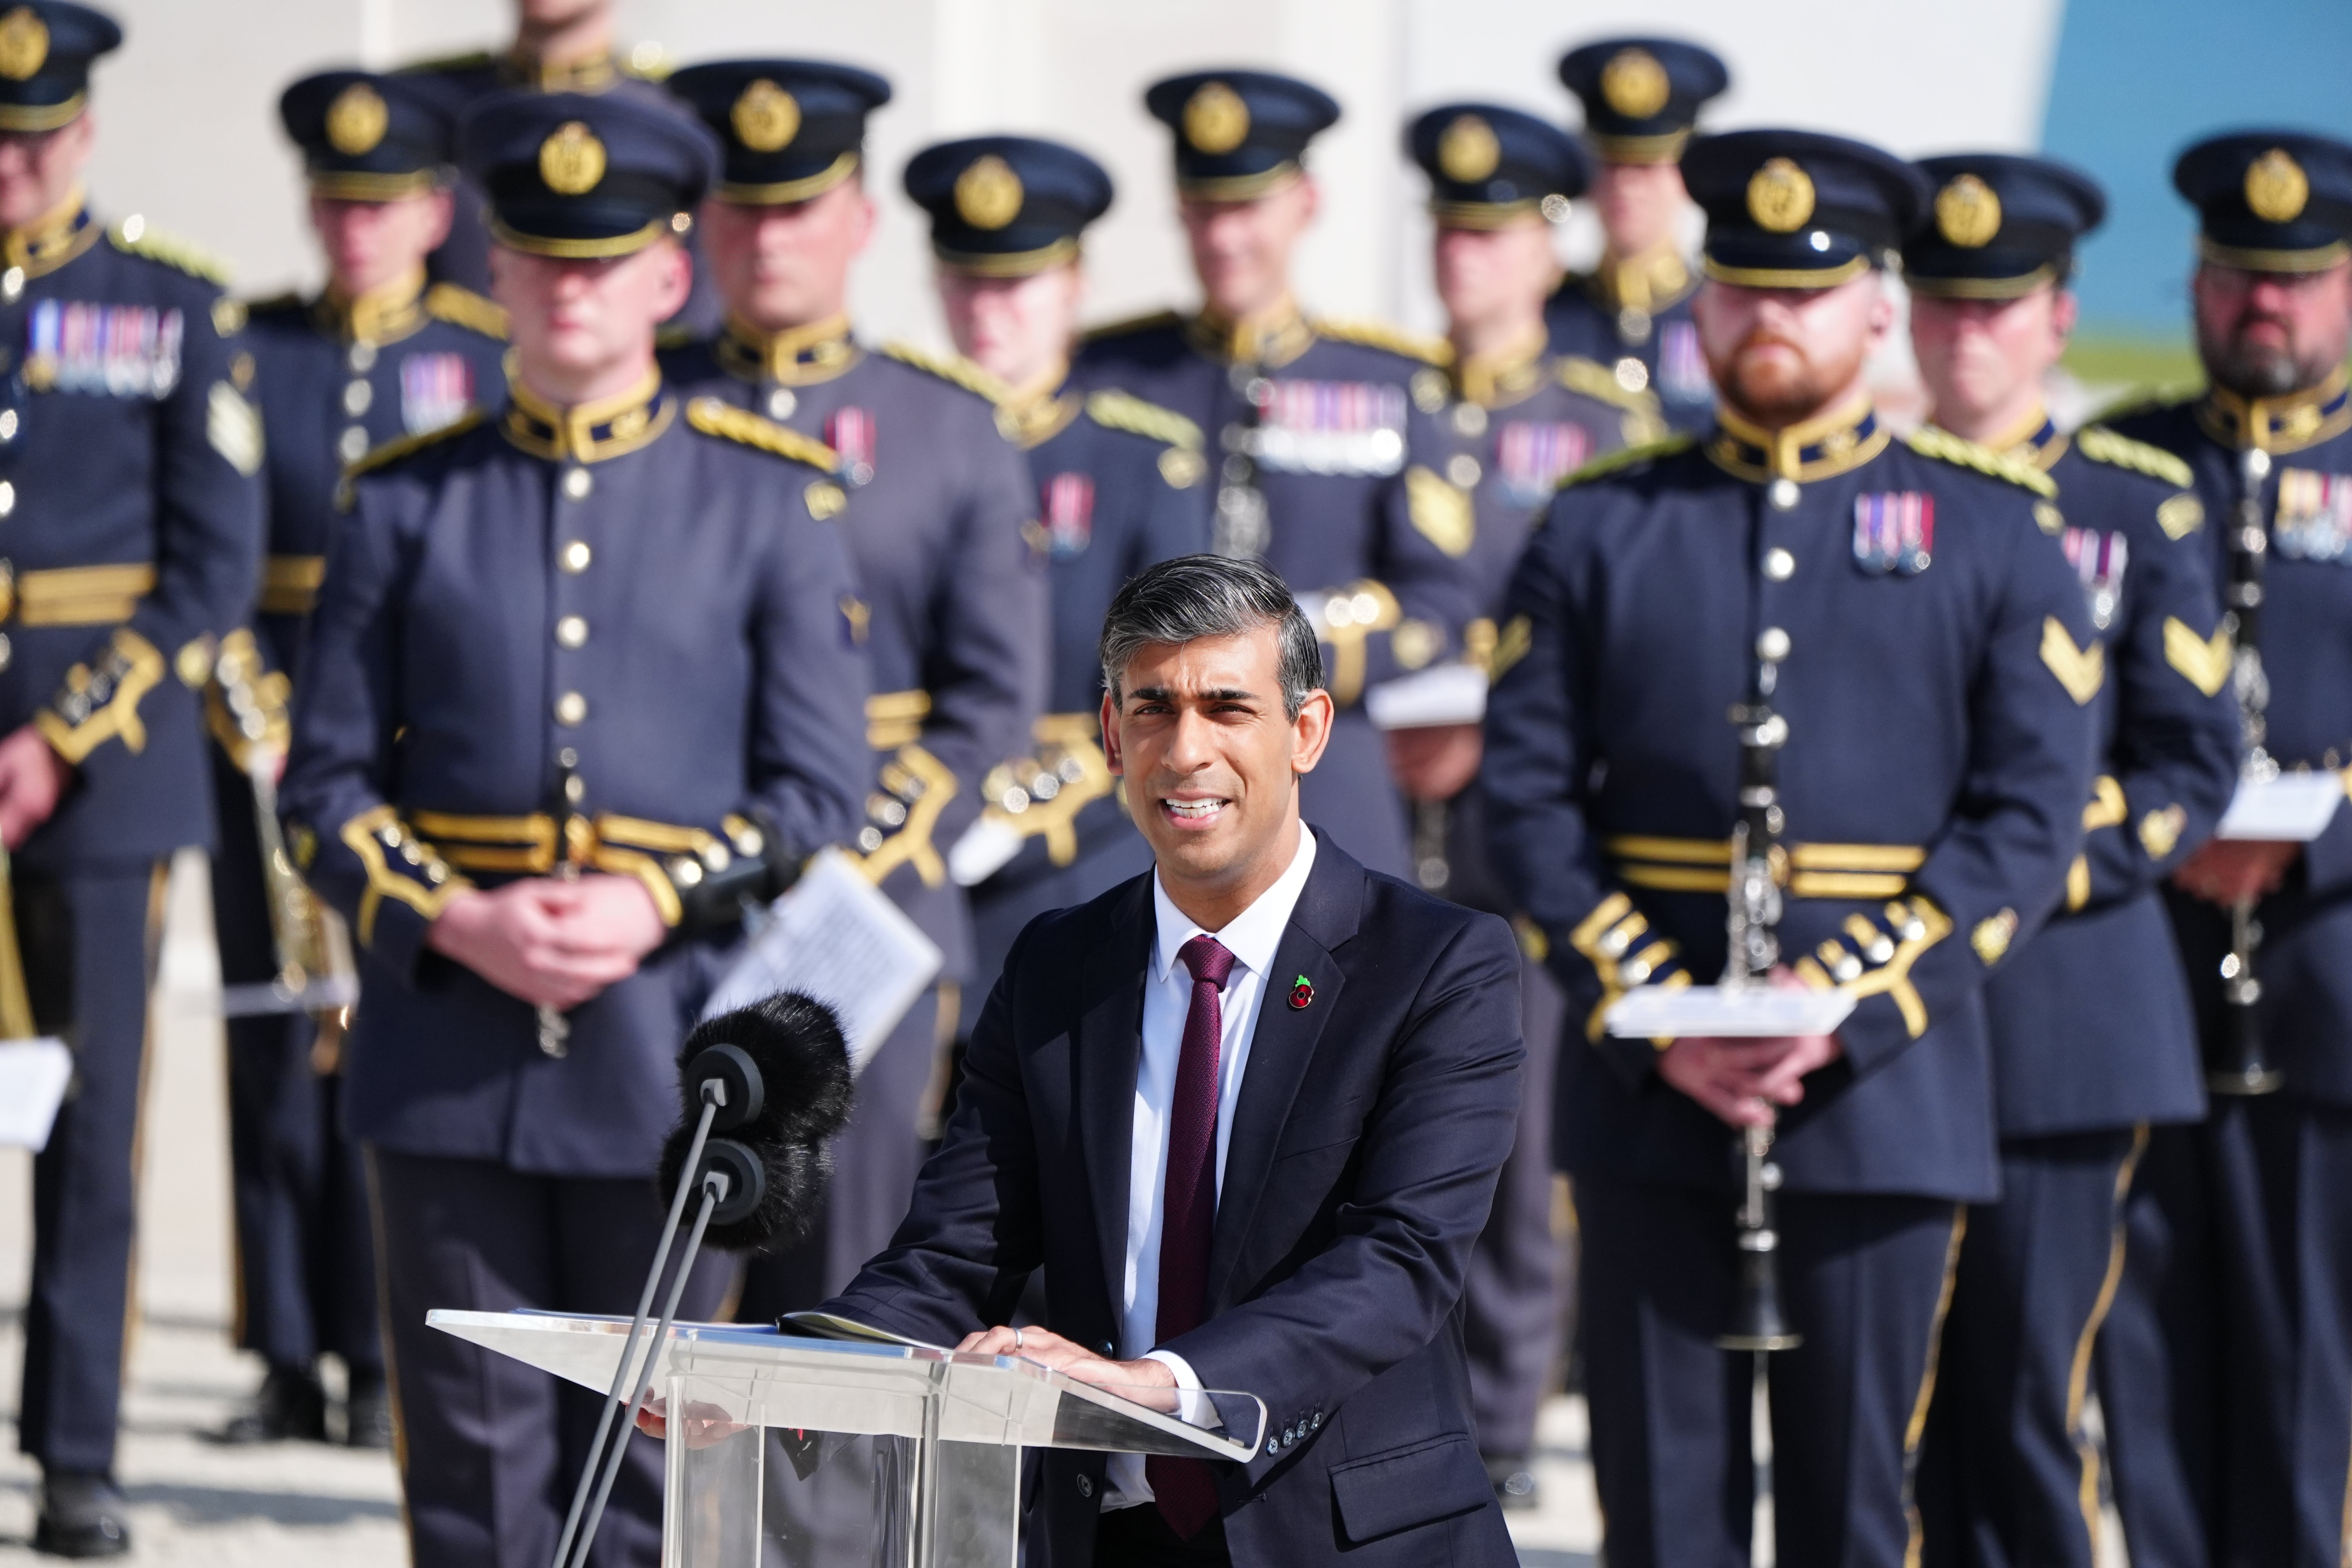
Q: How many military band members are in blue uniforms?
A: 12